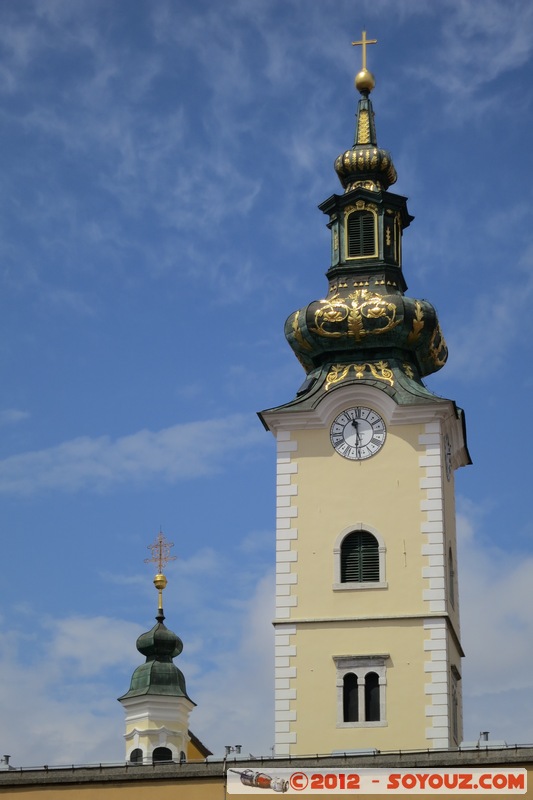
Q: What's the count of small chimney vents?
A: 4